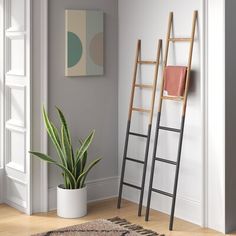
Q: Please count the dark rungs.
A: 6